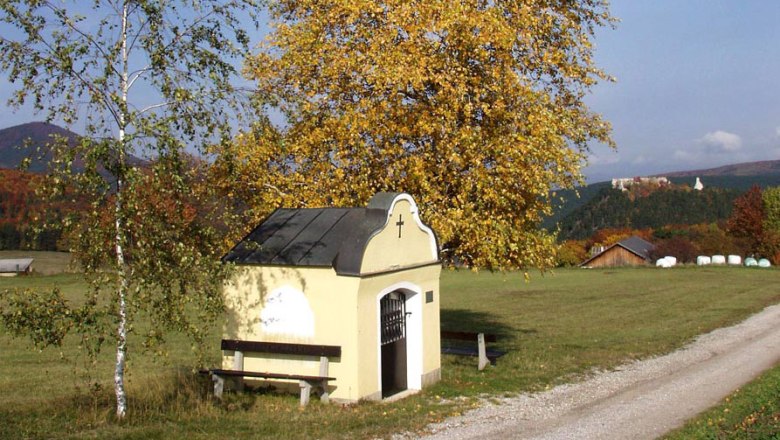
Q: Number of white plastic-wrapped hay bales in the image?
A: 7